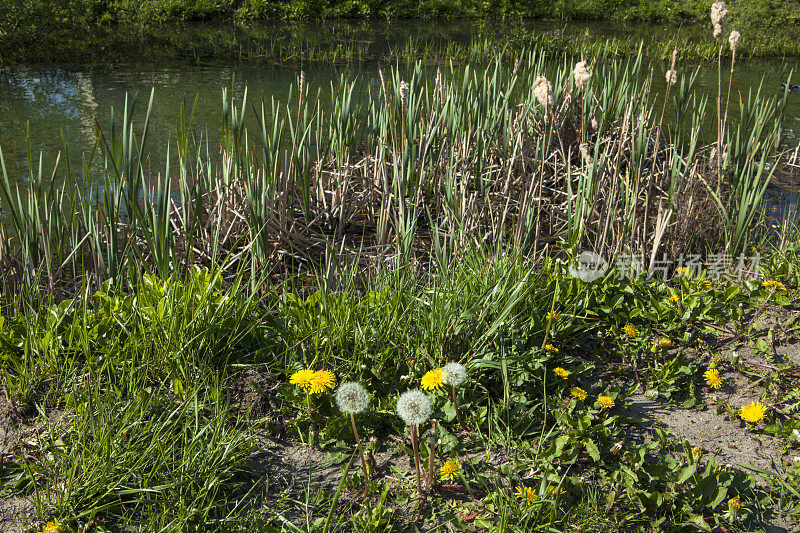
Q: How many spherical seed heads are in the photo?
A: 3